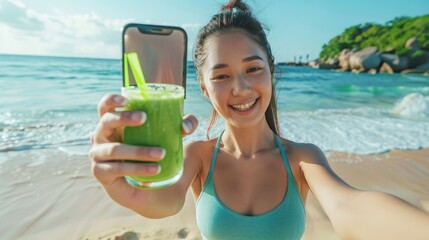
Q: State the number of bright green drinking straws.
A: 2